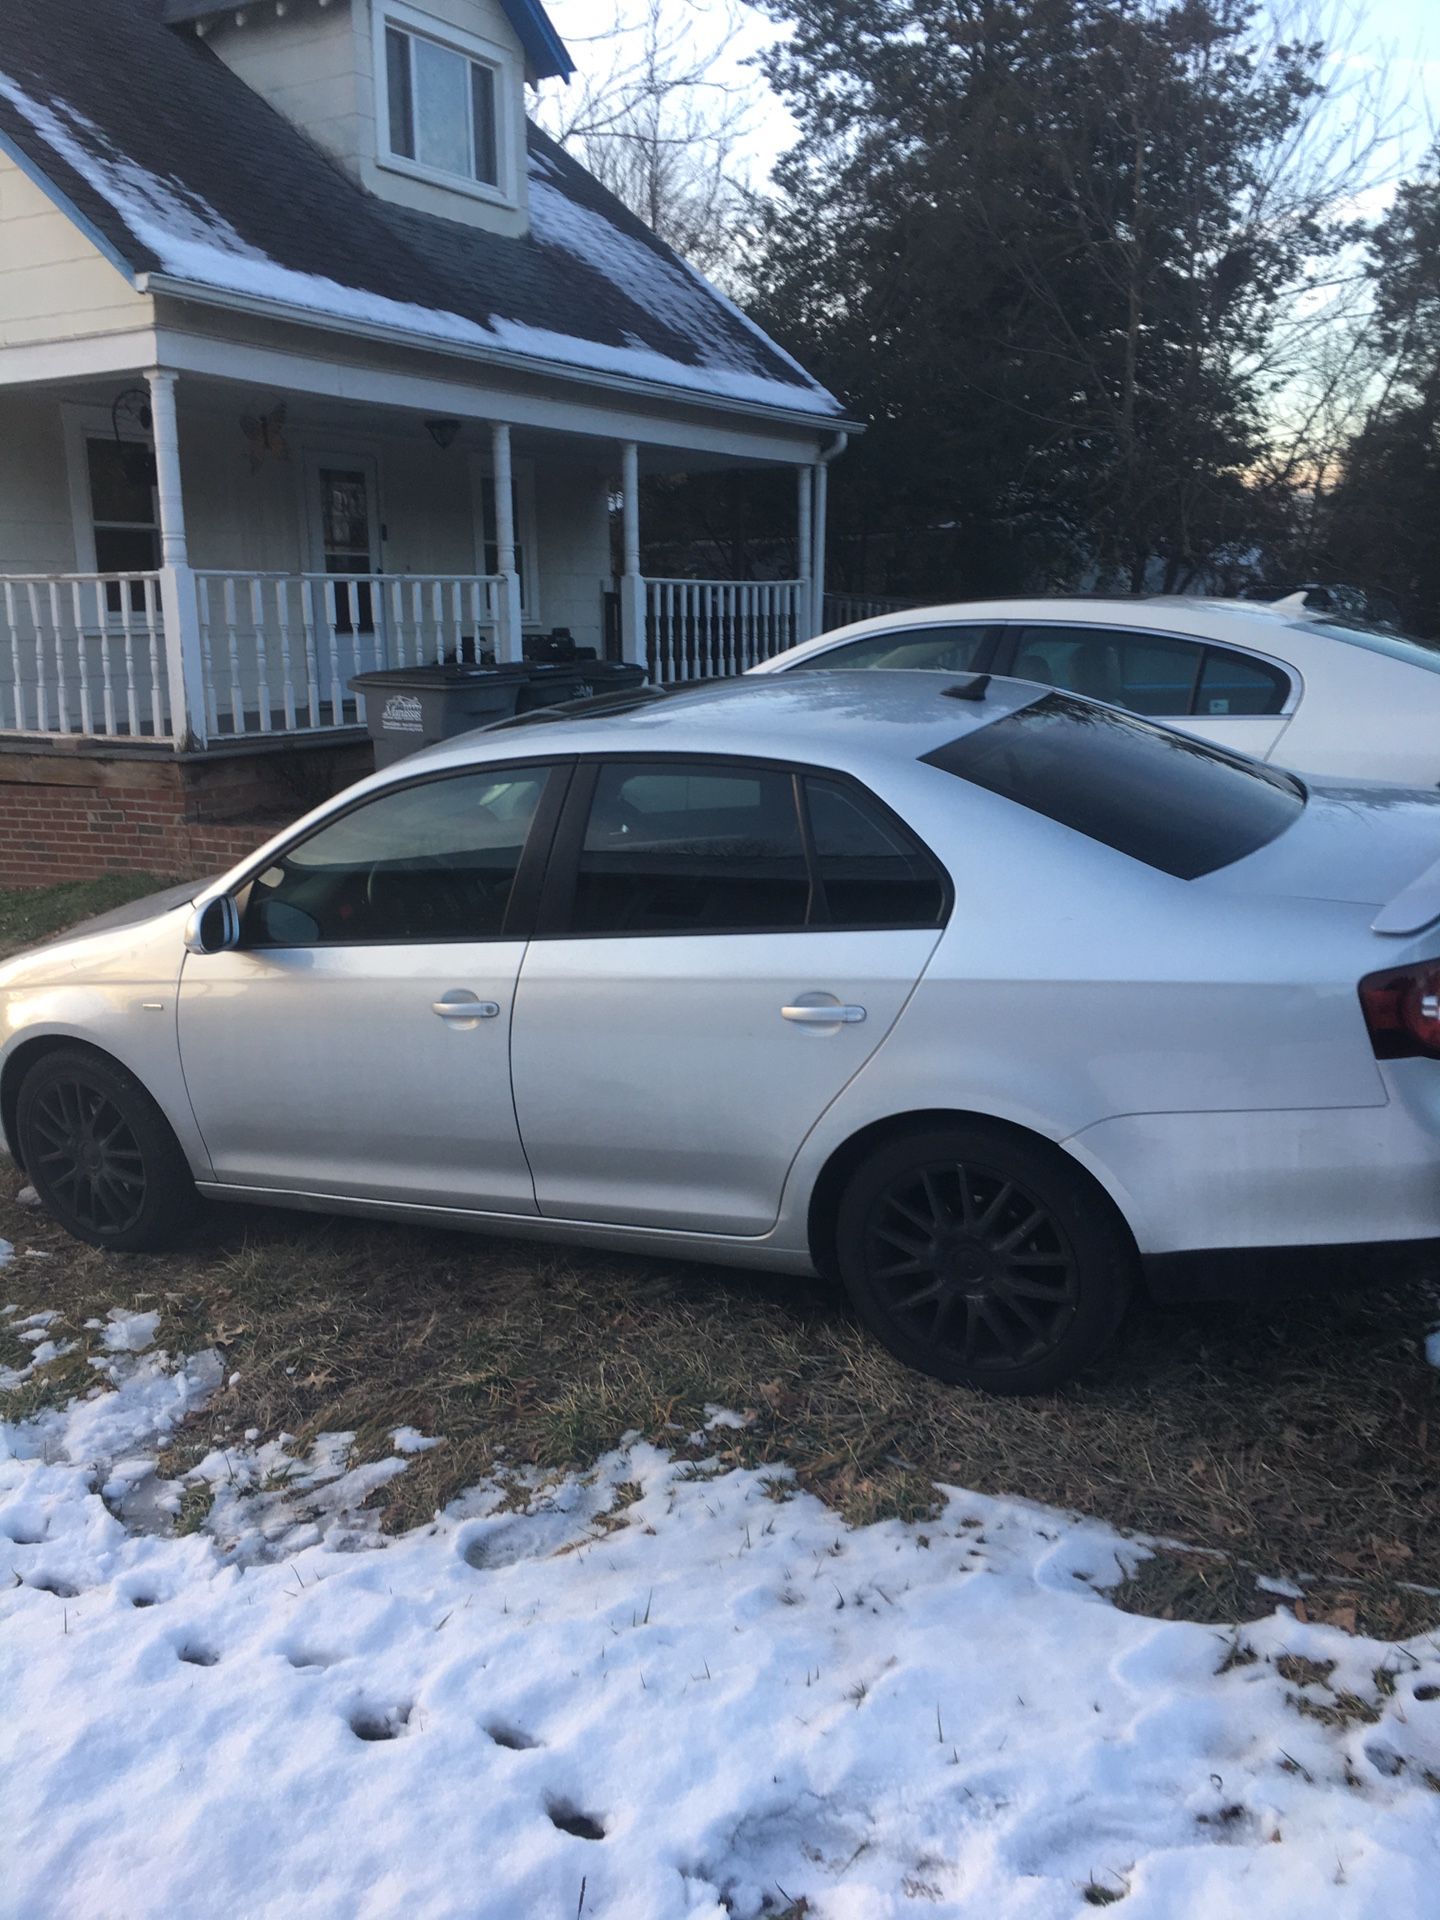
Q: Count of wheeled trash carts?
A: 3